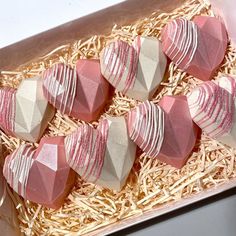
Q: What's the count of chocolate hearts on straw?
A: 8